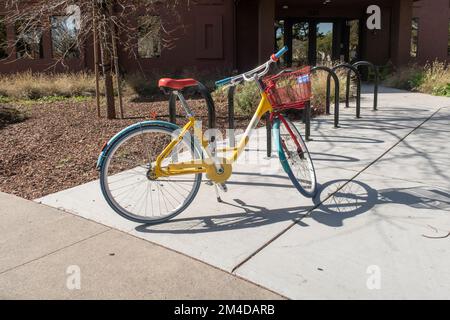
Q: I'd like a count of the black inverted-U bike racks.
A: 6